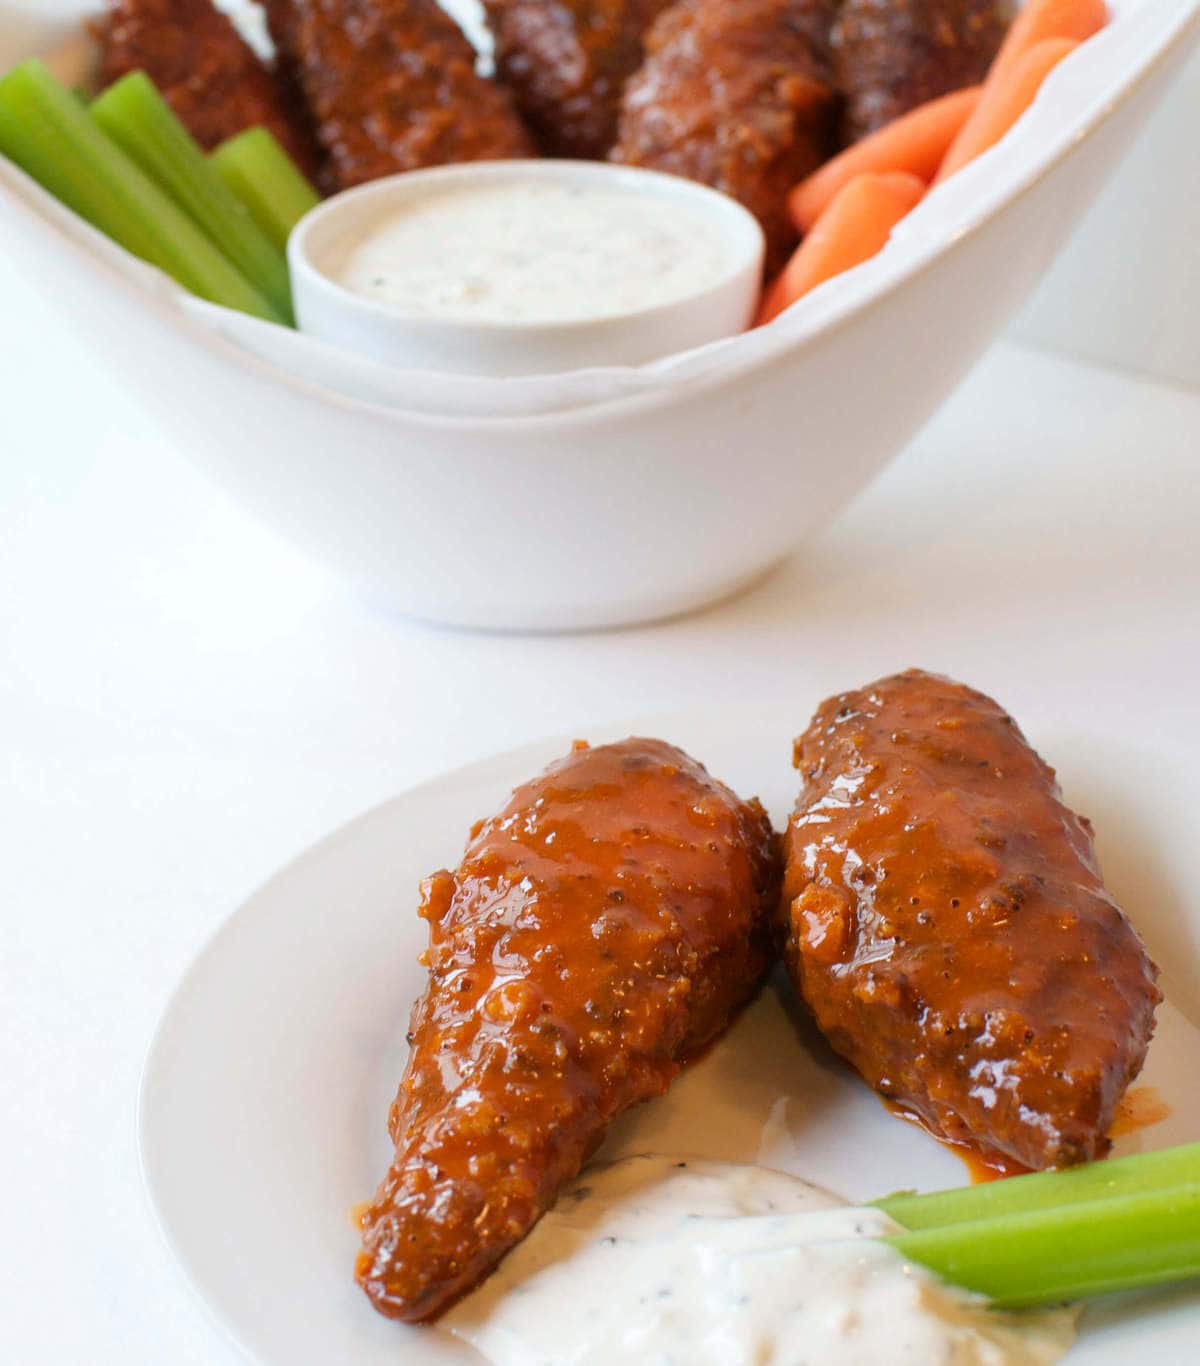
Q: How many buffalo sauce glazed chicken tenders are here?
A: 7